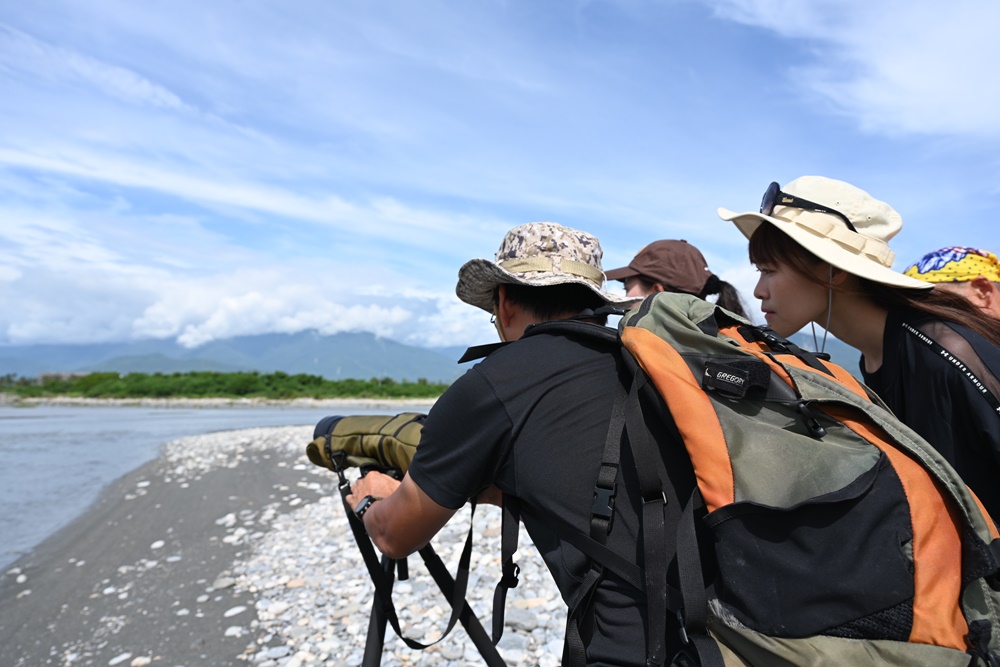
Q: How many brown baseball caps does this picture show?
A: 1